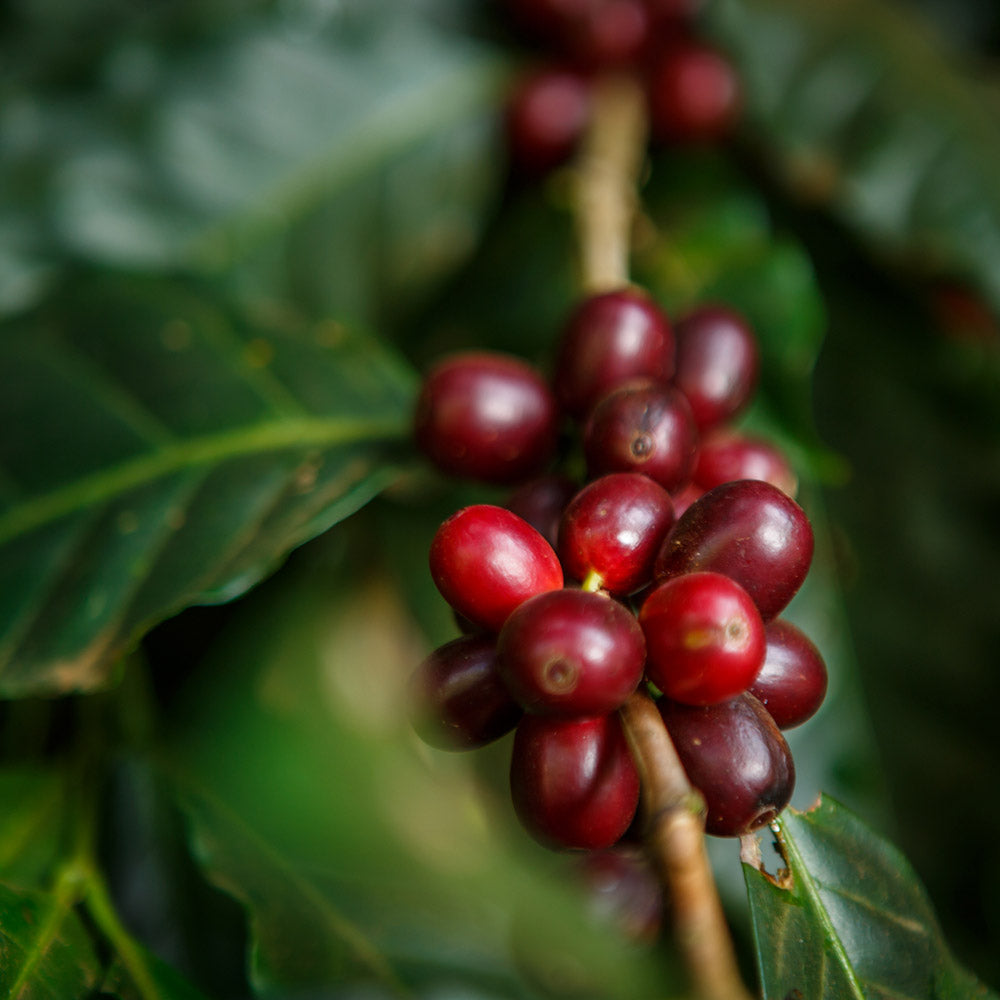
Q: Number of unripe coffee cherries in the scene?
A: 0